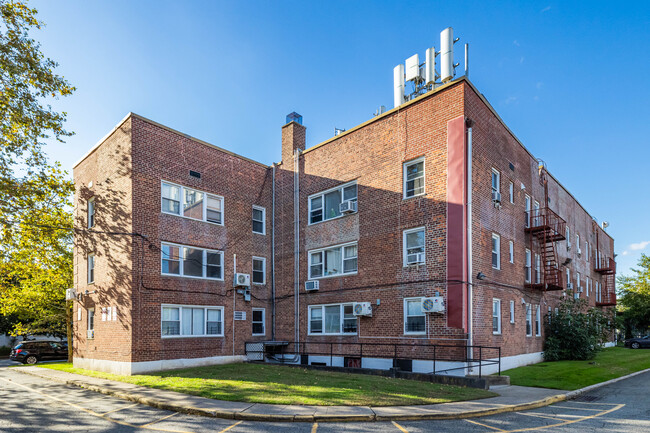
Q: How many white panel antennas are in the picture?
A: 4